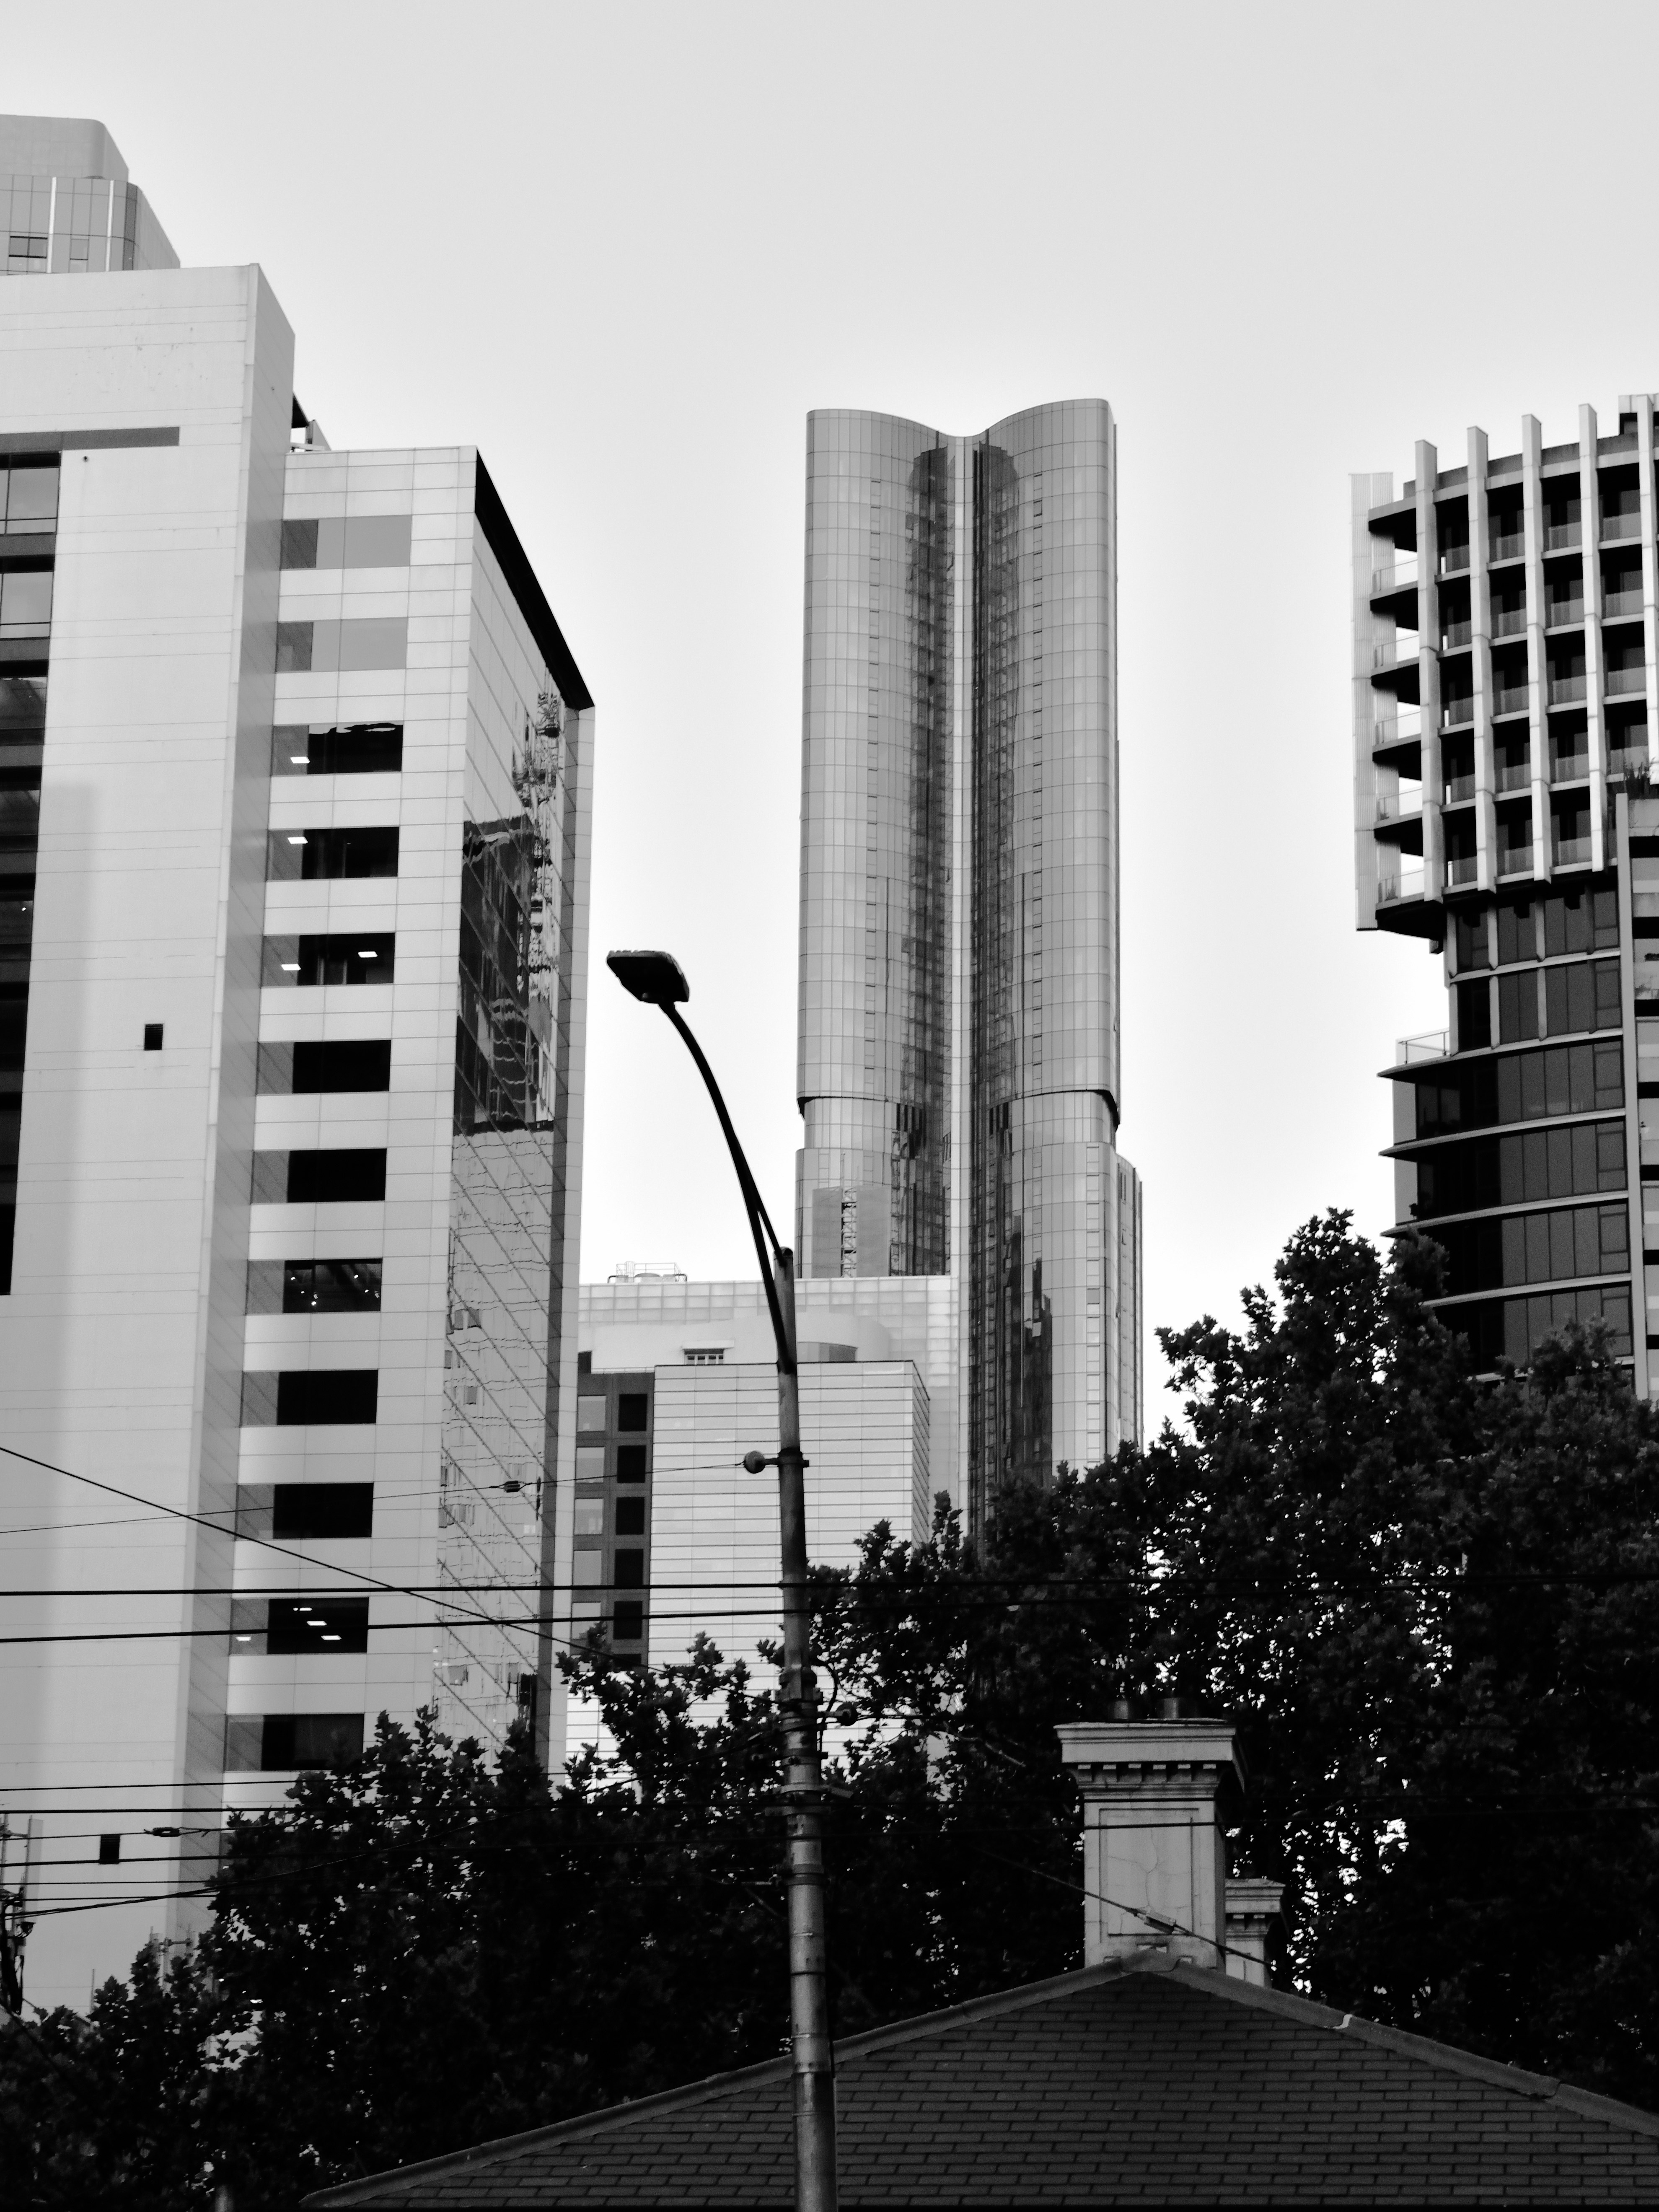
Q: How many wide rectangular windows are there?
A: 12